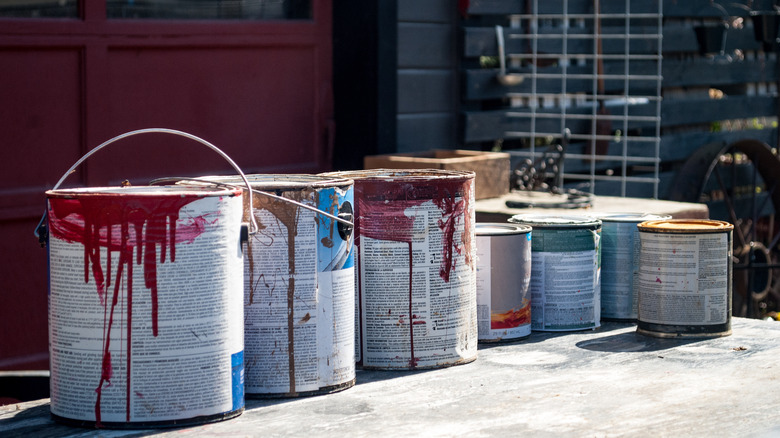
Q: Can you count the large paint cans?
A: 3